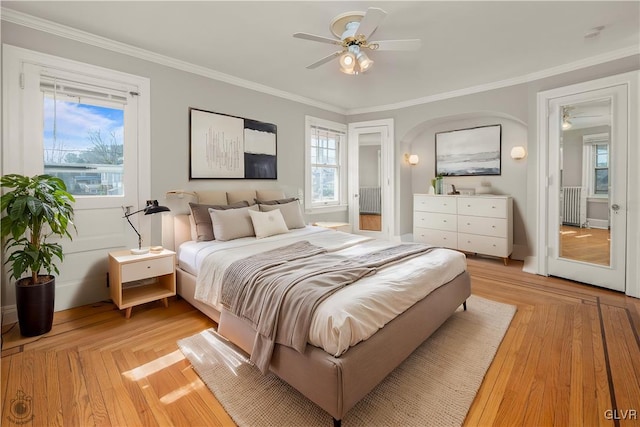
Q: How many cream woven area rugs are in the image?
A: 1